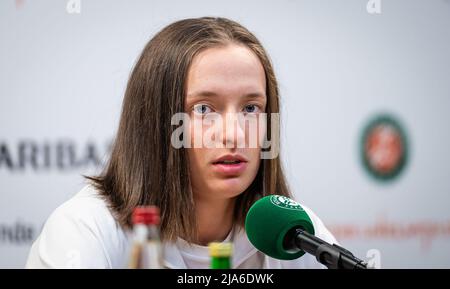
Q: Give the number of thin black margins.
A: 1